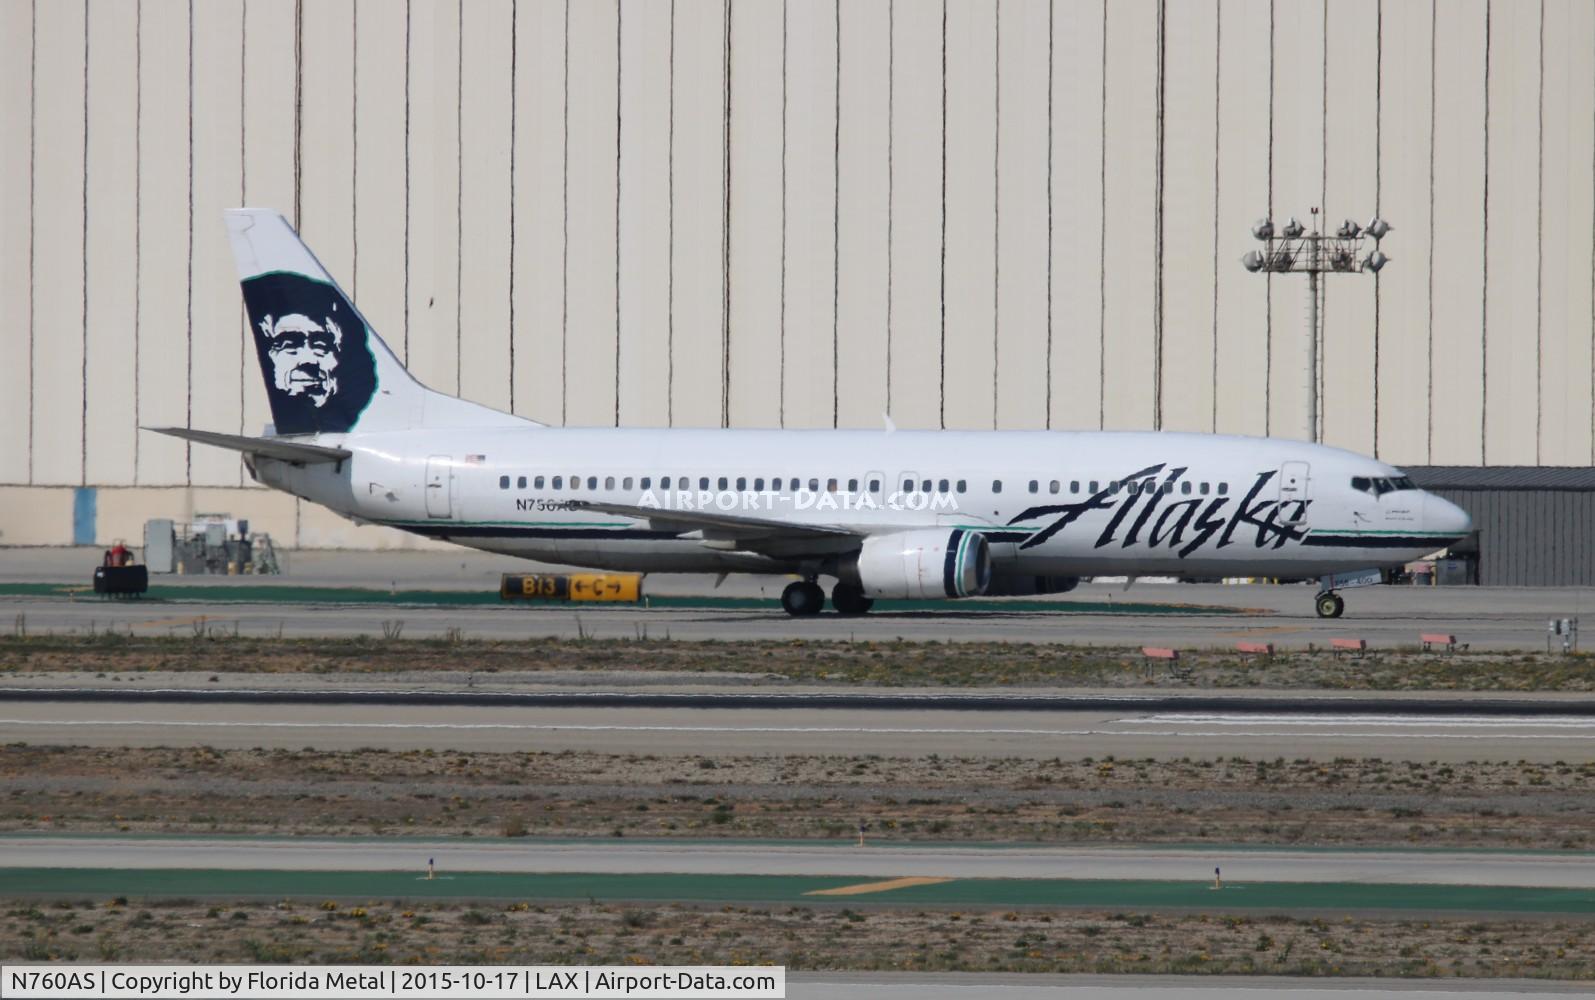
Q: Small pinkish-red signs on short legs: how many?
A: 4